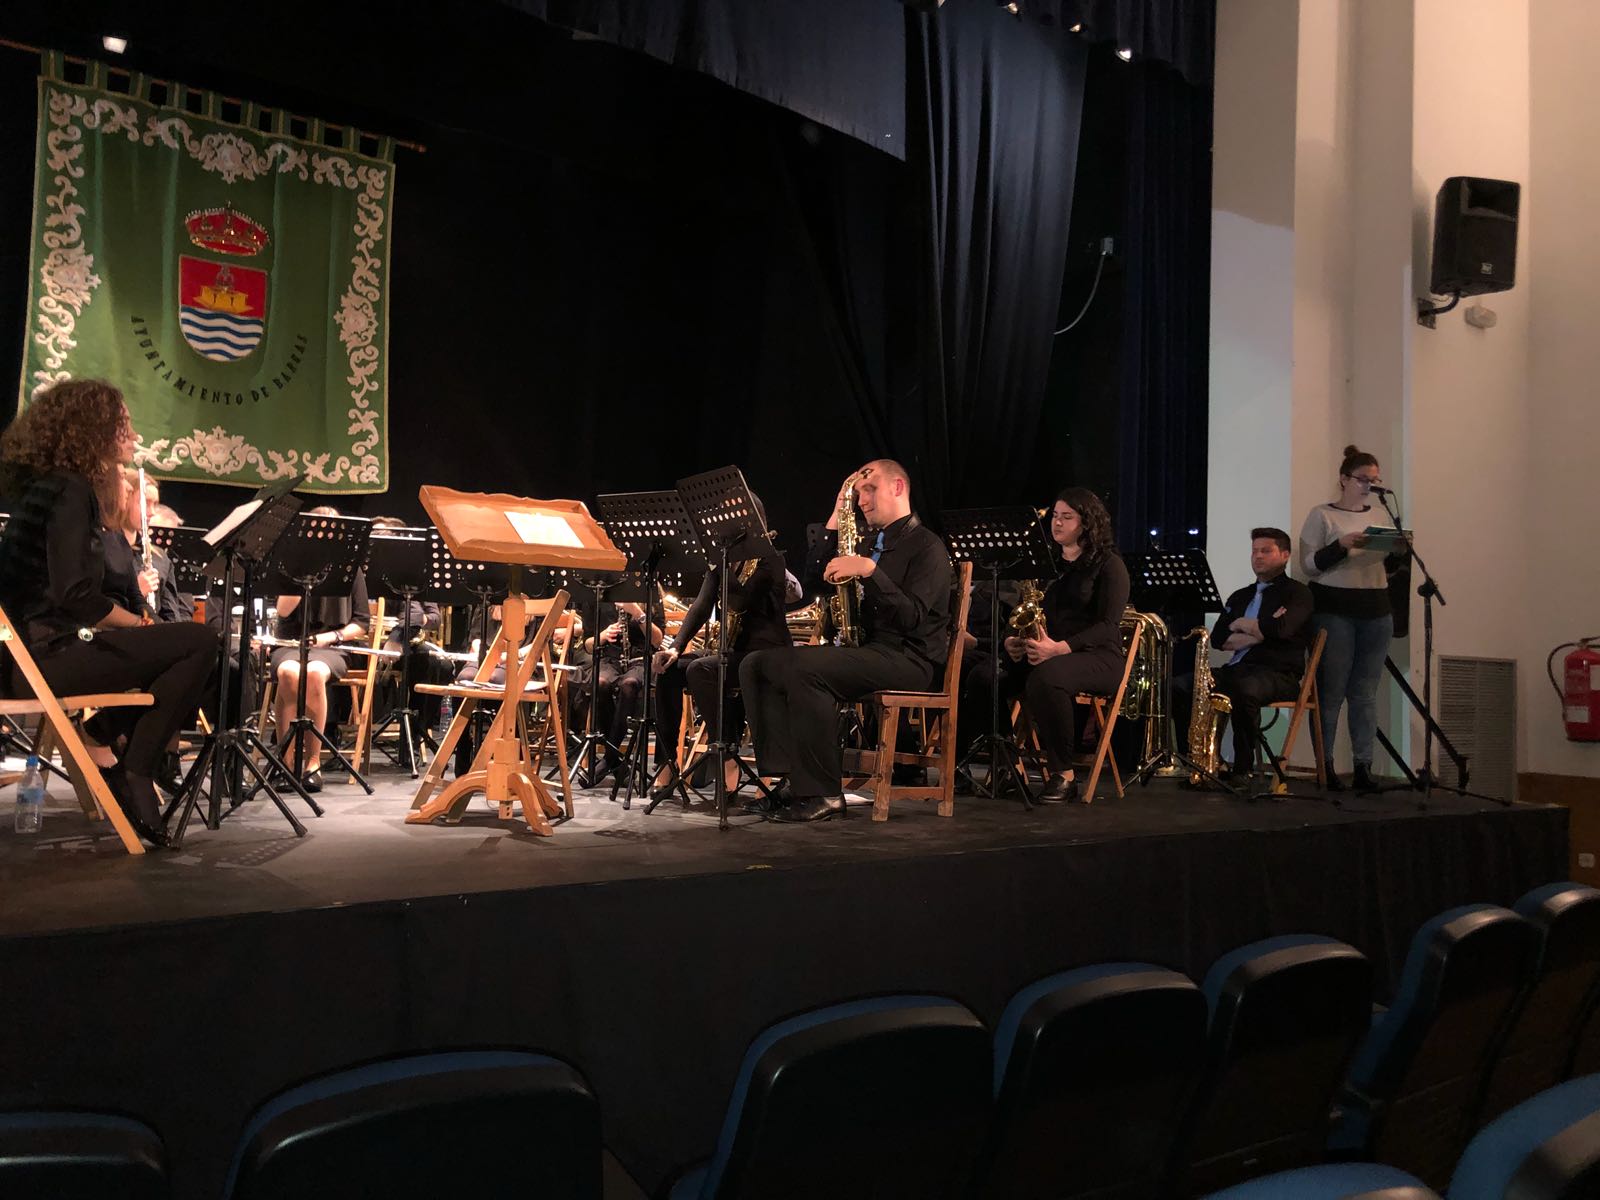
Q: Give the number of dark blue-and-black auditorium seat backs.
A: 9